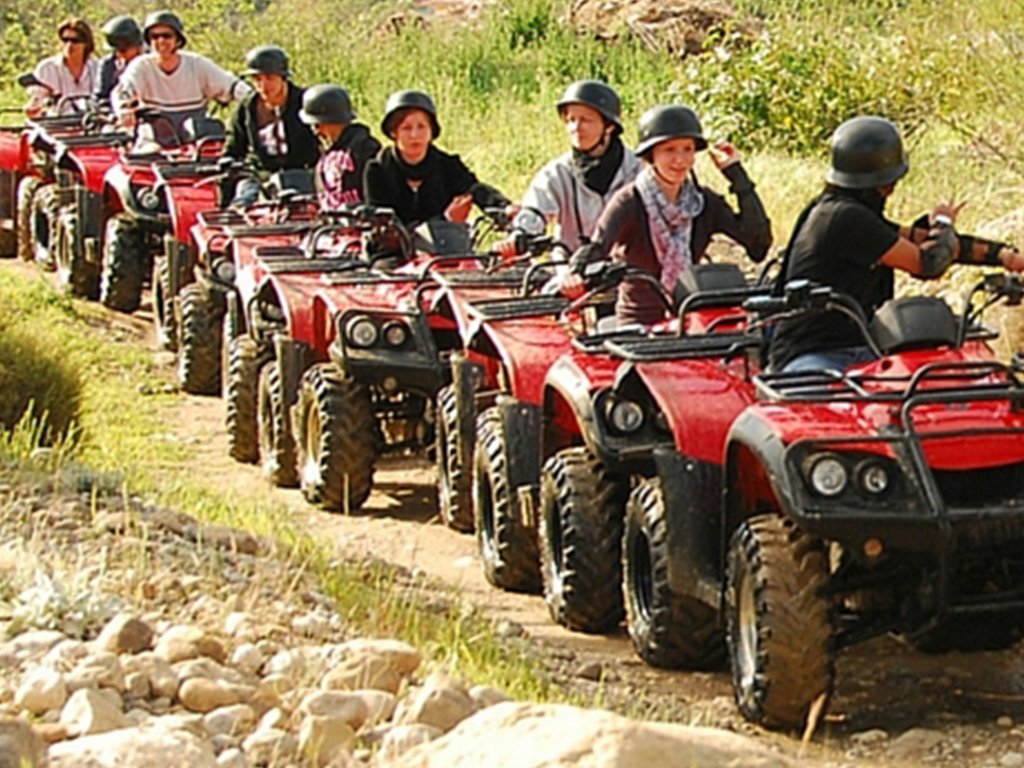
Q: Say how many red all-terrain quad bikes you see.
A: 9